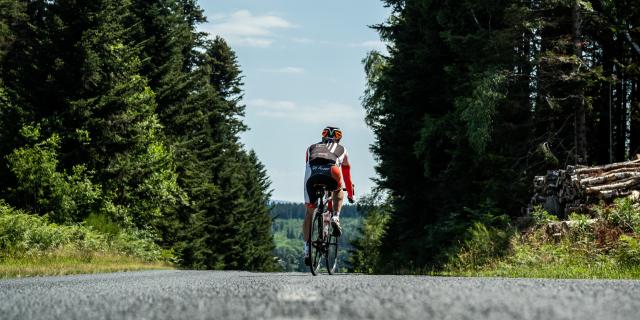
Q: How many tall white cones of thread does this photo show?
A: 0